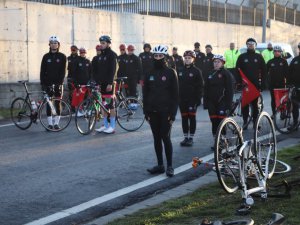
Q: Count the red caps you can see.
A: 5